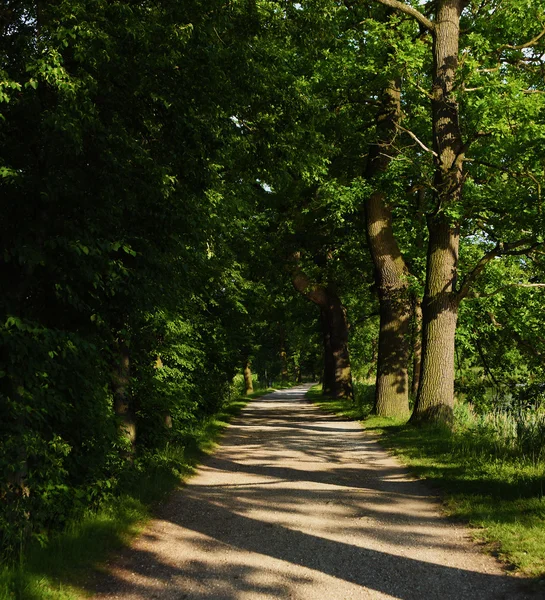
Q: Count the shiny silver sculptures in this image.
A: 0